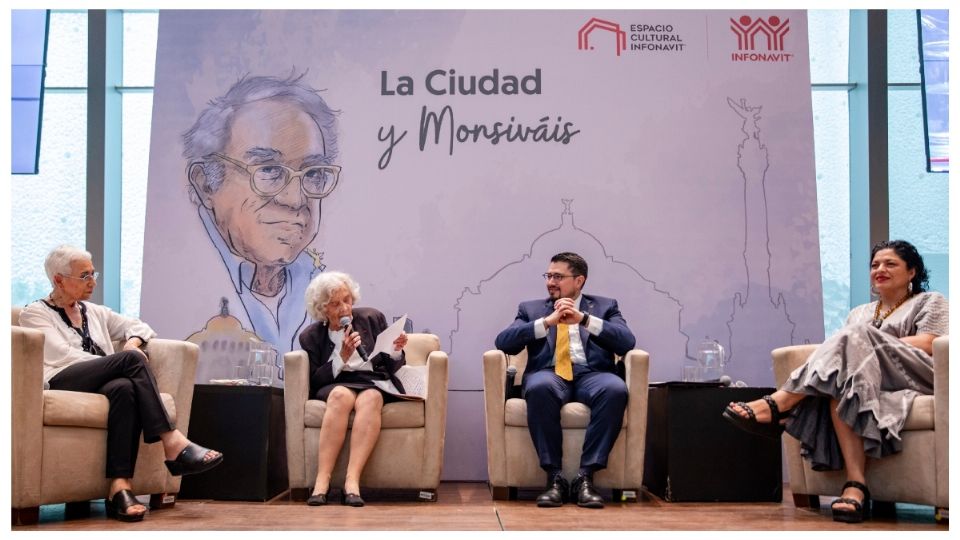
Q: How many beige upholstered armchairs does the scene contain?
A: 4